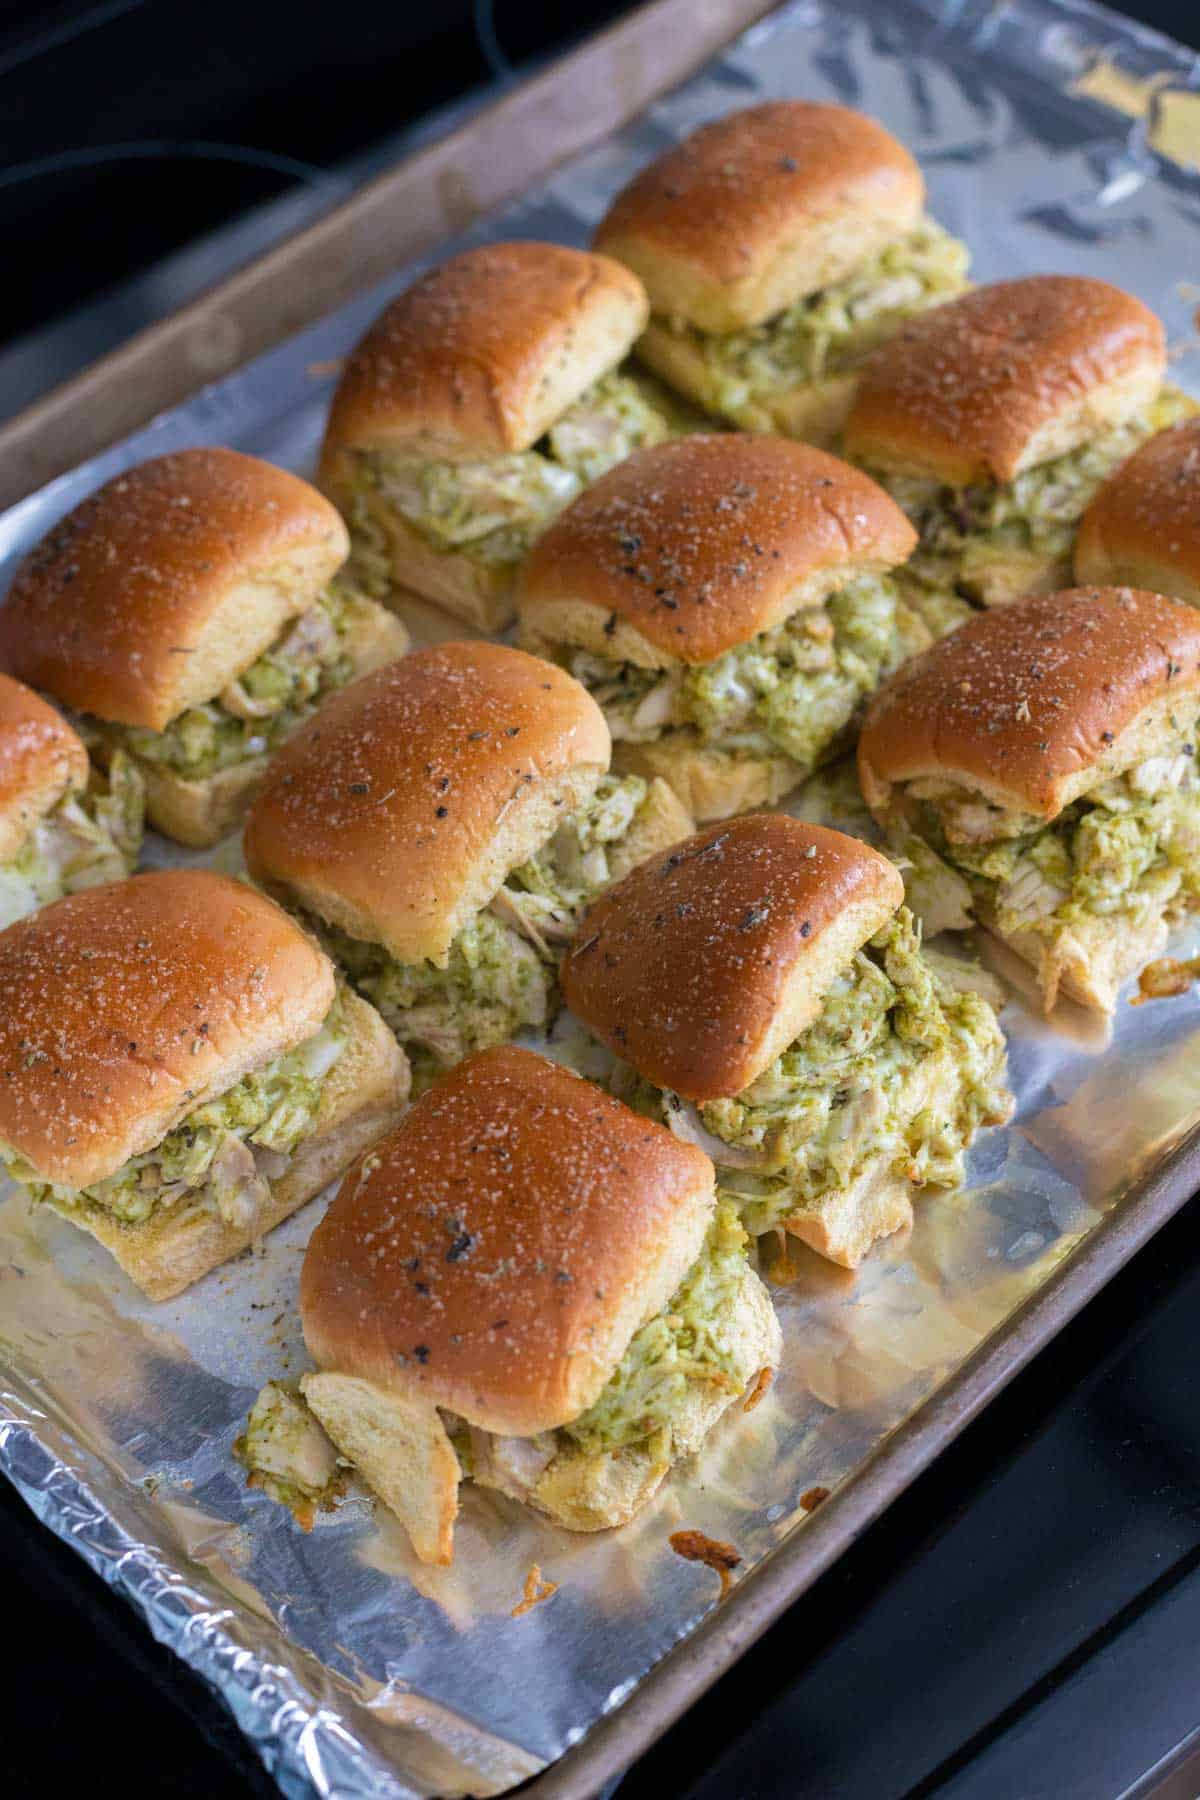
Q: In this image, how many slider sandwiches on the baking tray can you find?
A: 12